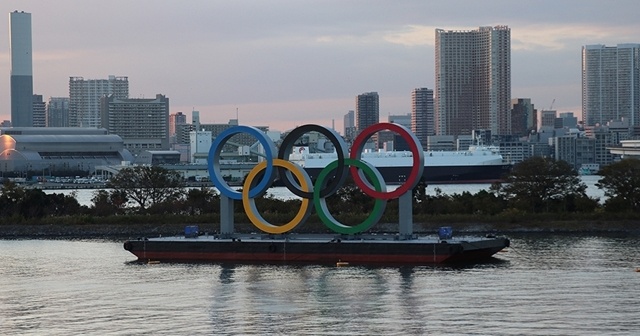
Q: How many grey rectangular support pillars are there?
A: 2